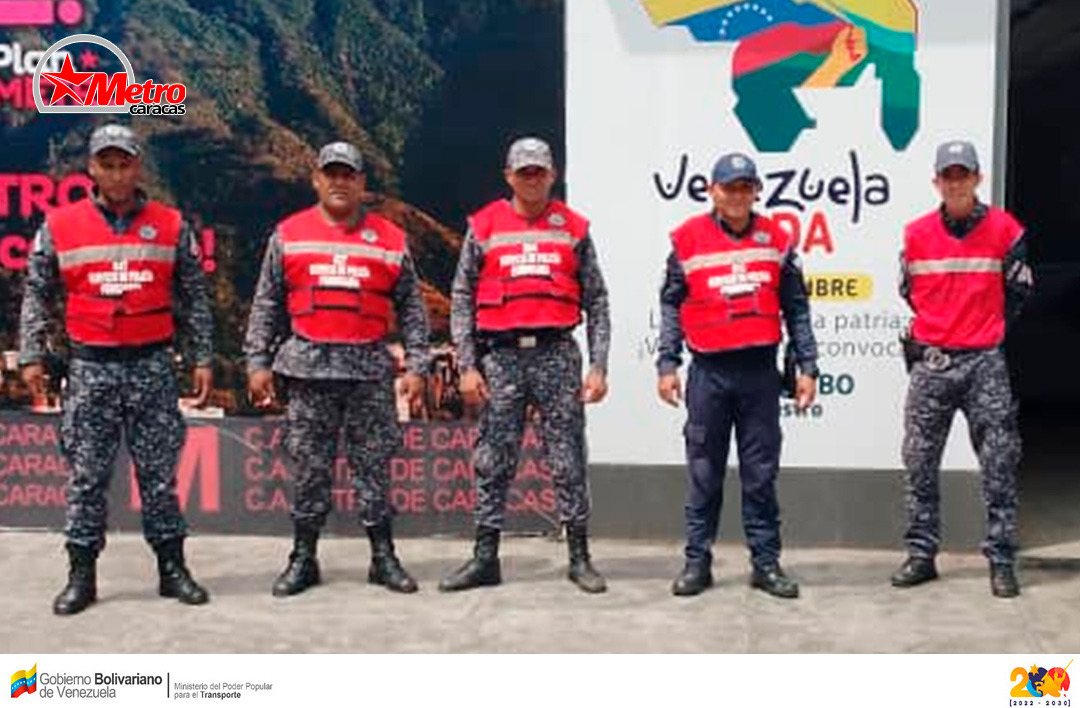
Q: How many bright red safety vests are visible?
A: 5